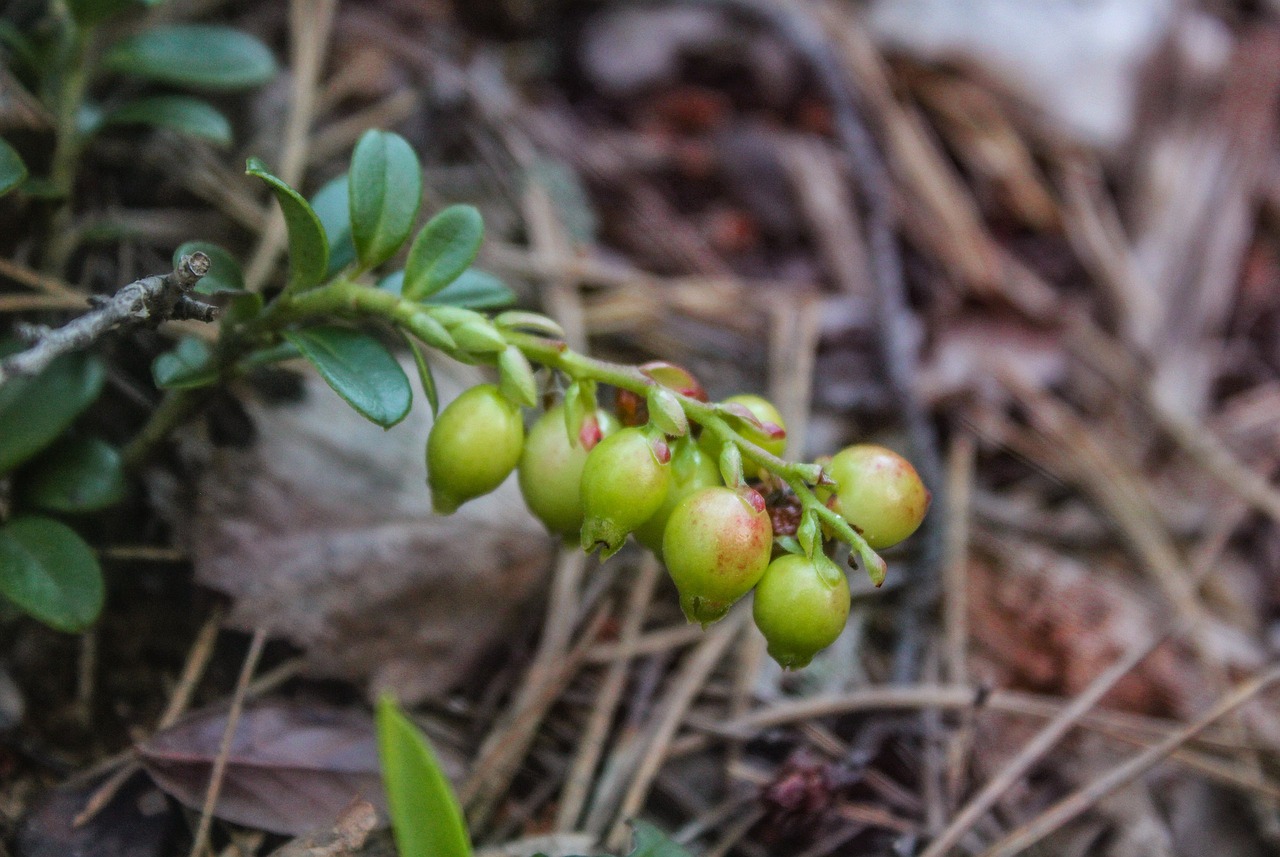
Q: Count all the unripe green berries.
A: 8